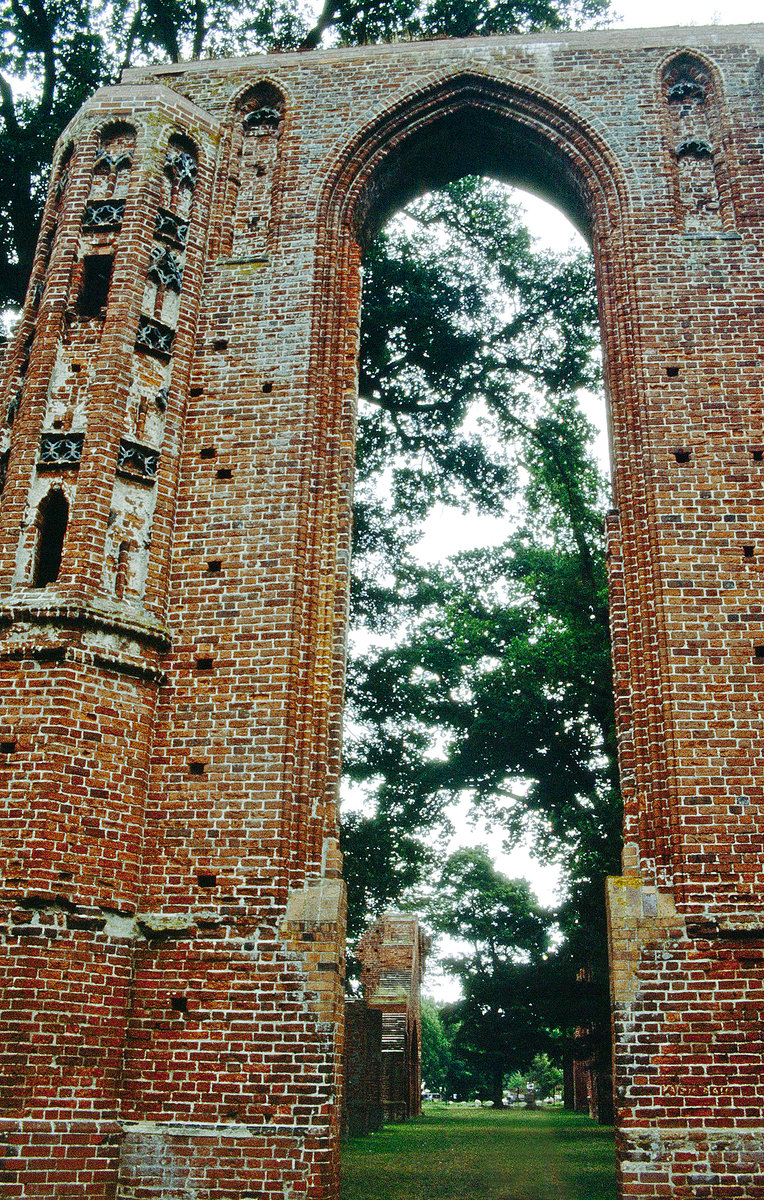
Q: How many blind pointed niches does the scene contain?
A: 2